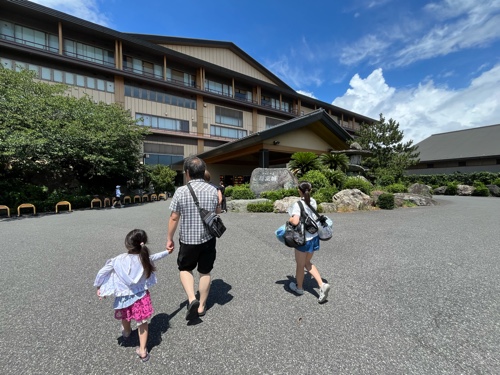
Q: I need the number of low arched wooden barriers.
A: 11